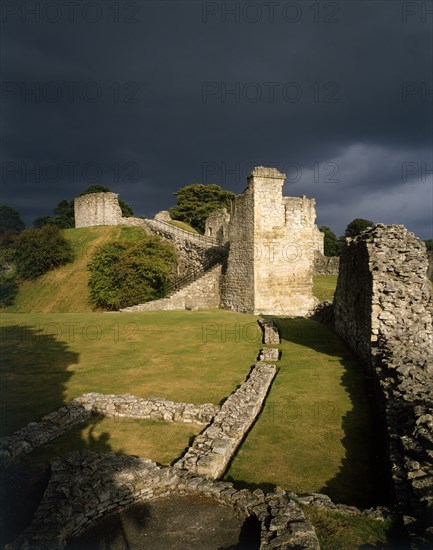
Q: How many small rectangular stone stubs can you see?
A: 2